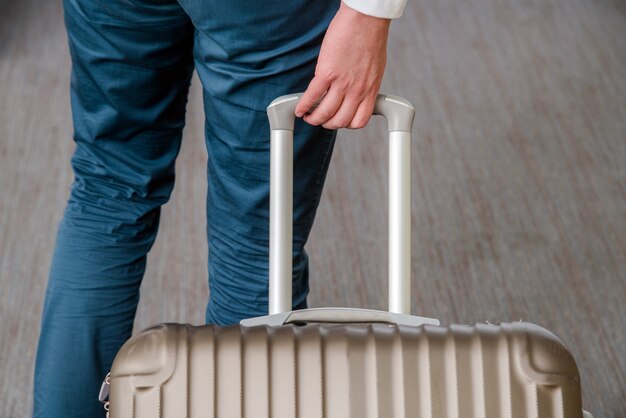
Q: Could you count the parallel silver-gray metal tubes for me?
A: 2